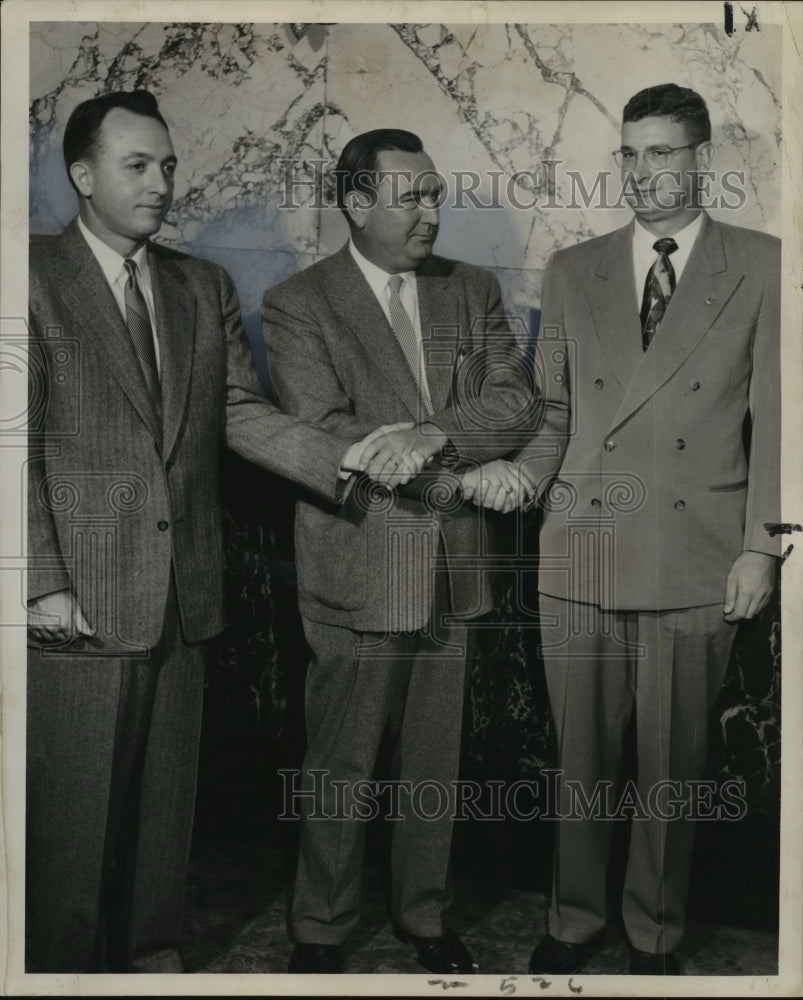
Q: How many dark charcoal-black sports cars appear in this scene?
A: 0